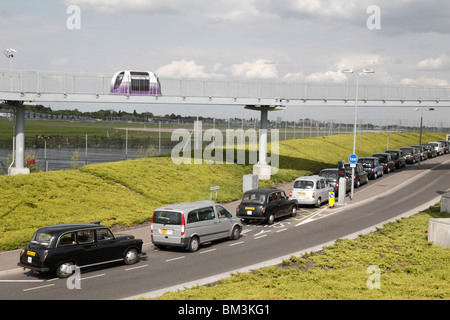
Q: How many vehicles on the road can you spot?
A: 14